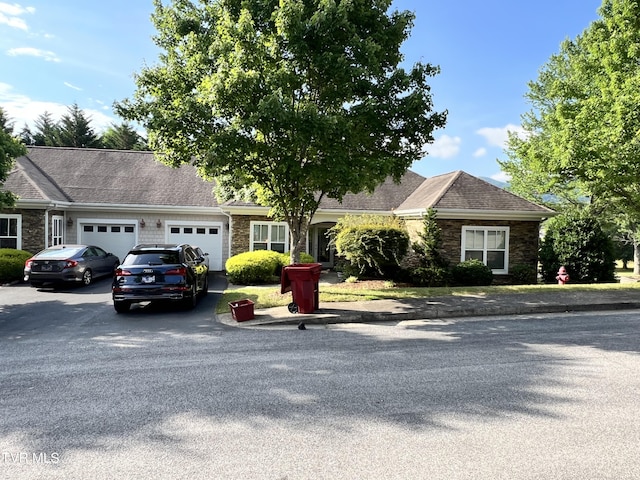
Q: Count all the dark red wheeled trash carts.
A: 1